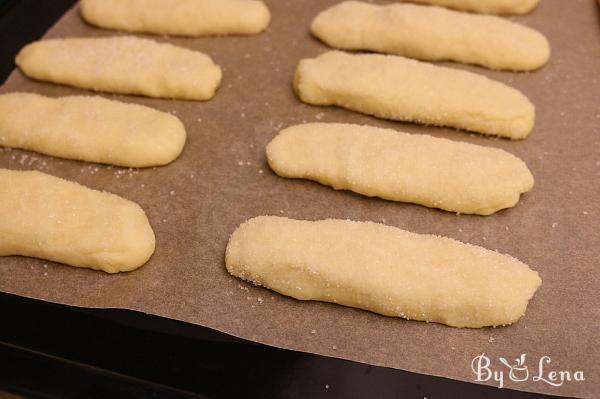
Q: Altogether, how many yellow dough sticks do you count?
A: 9